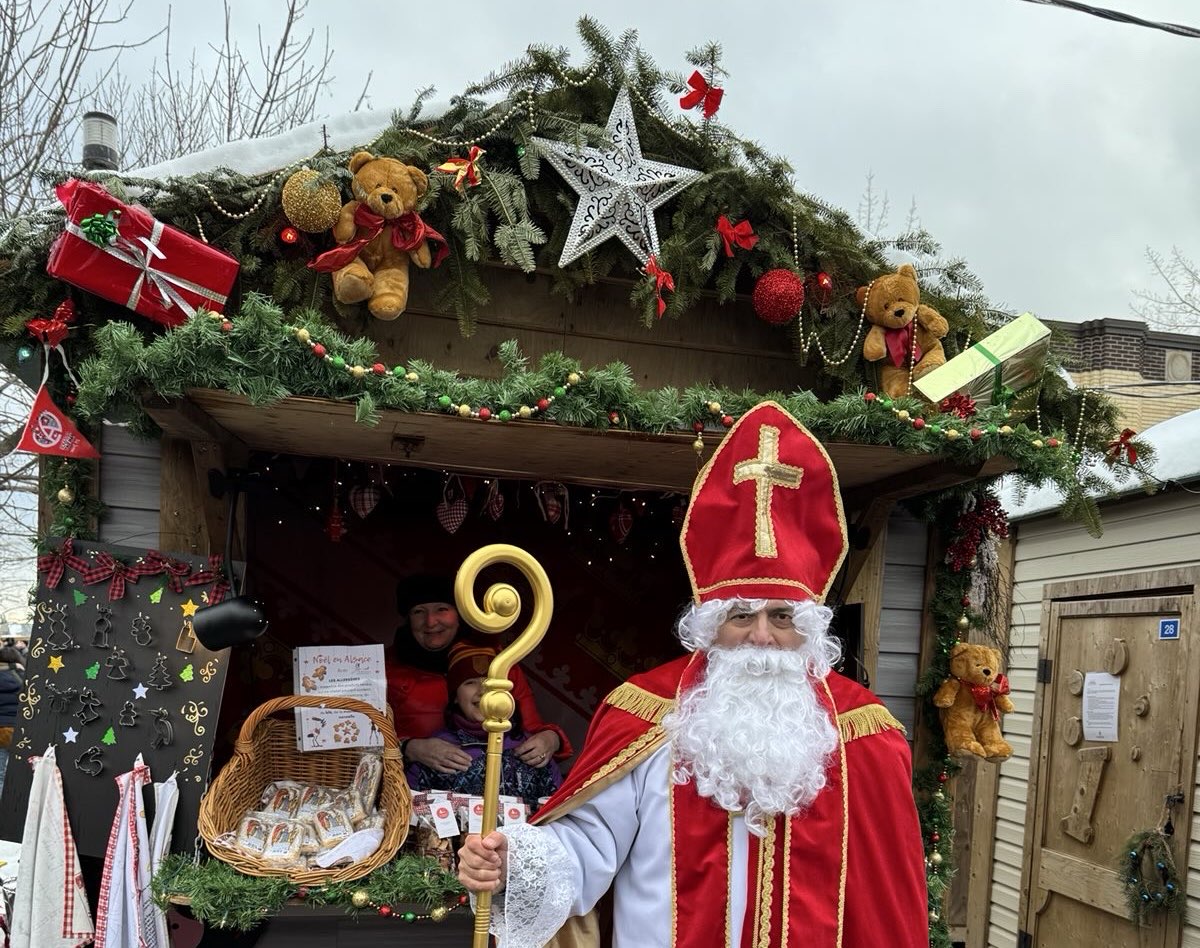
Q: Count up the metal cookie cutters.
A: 11